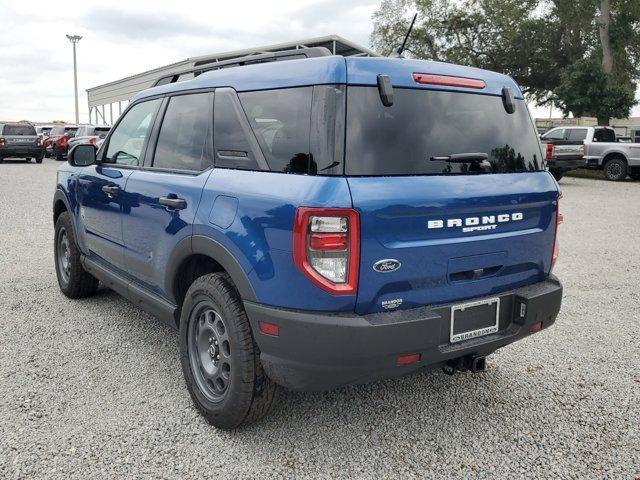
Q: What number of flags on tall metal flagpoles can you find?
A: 0